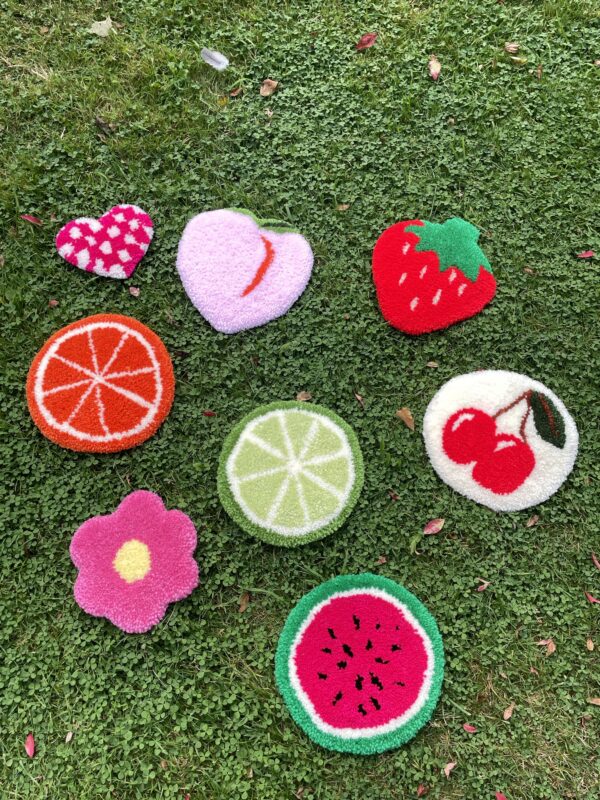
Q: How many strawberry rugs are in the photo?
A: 1